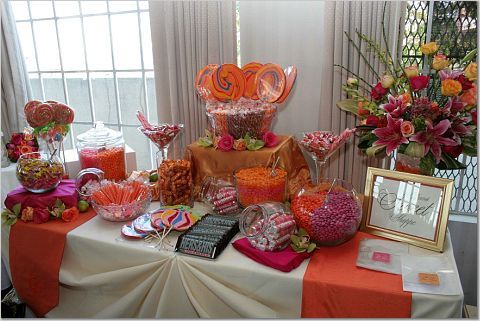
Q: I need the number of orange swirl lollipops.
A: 5